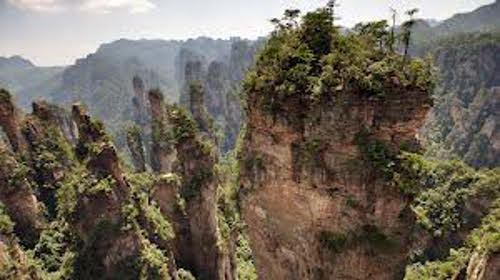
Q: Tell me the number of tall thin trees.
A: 2